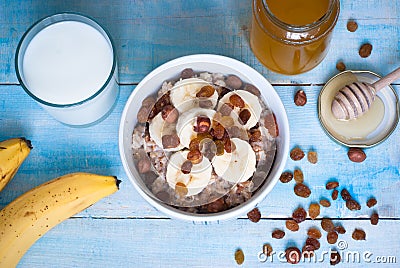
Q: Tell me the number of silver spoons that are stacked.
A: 0